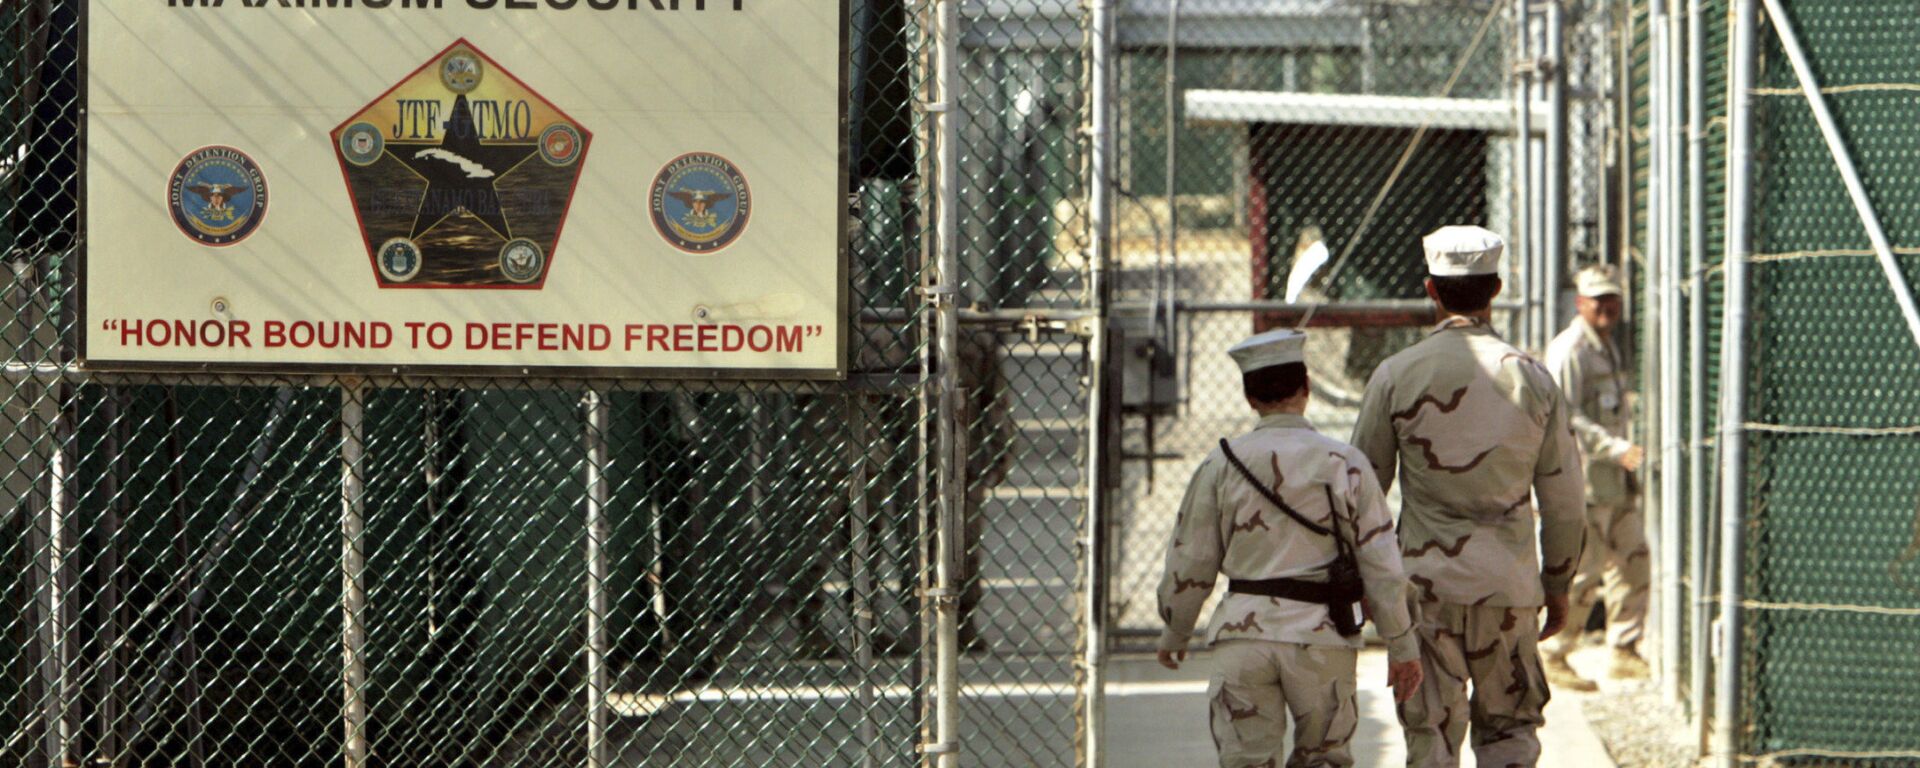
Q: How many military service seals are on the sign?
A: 5